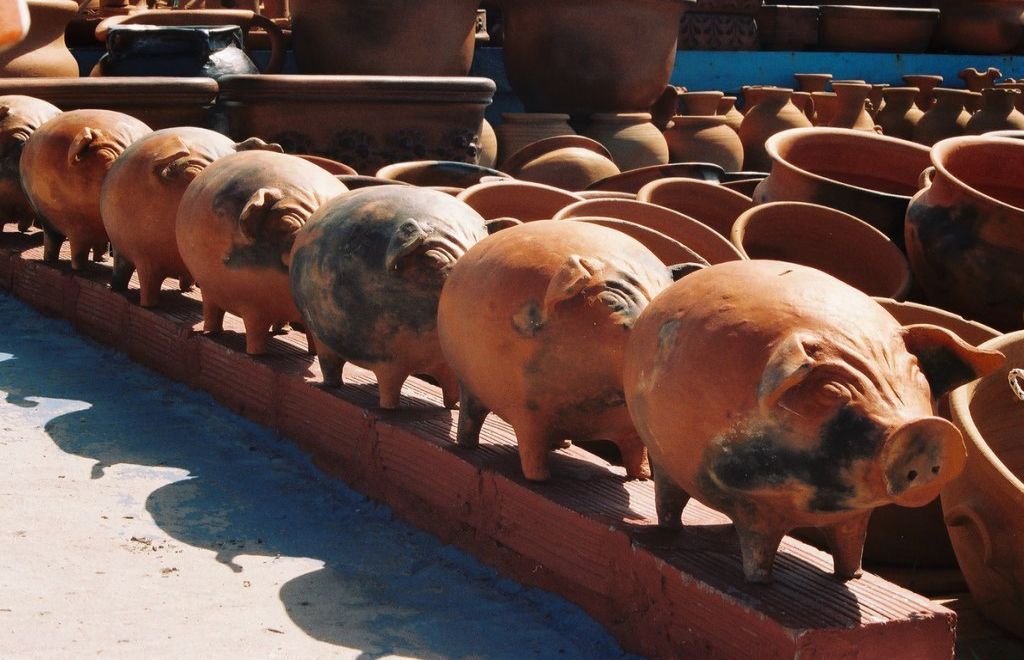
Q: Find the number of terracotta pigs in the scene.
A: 7